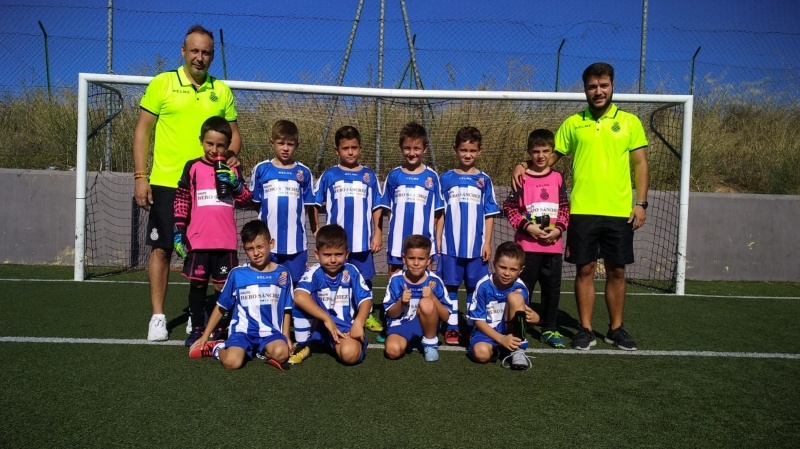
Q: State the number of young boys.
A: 10